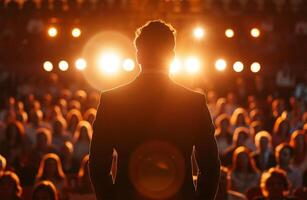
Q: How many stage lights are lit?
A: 15